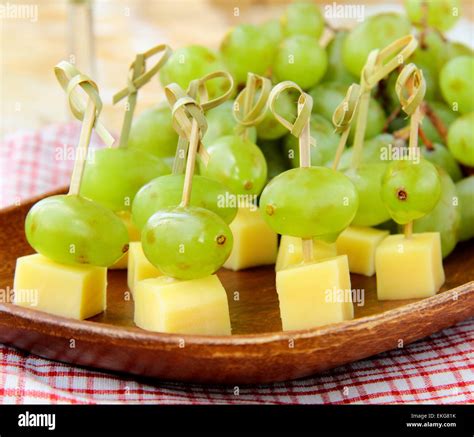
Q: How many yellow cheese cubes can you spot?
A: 9